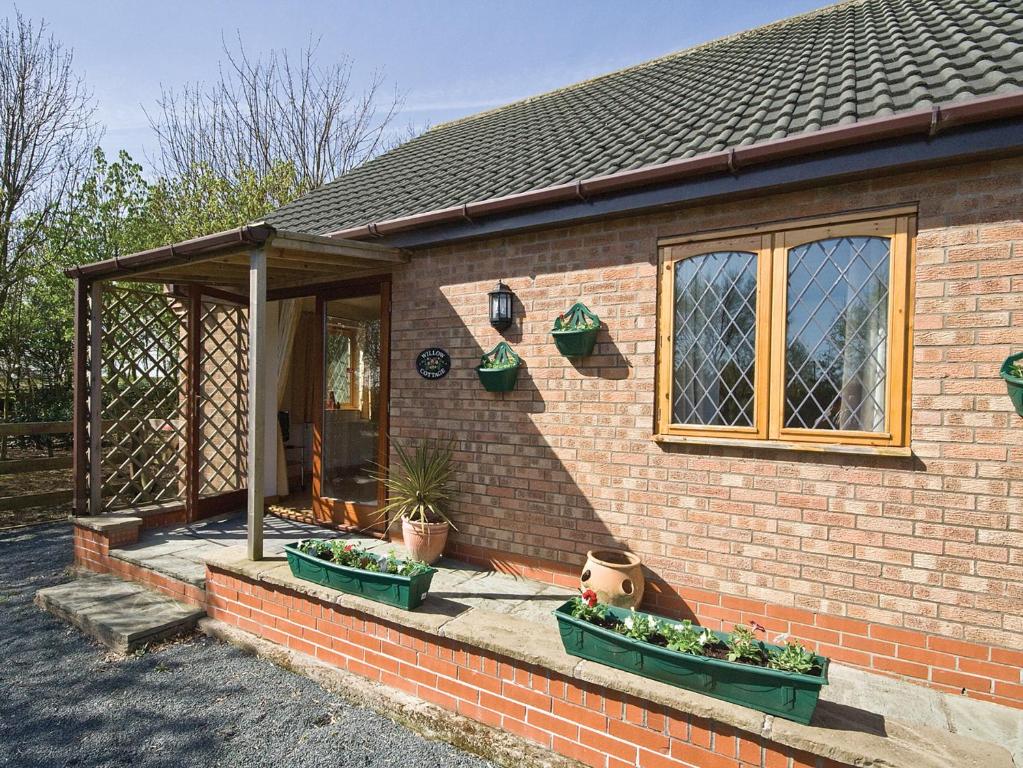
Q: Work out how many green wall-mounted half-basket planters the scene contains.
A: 3